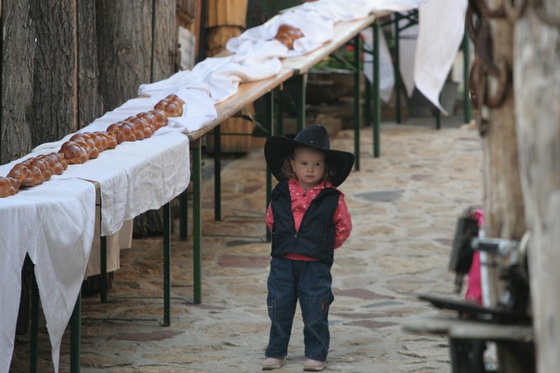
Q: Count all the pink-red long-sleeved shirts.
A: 1